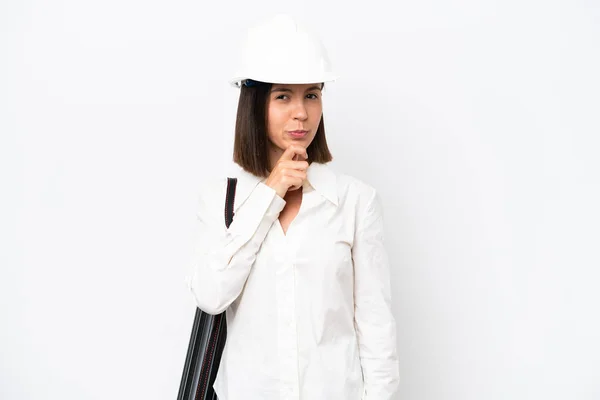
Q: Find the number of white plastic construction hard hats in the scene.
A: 1